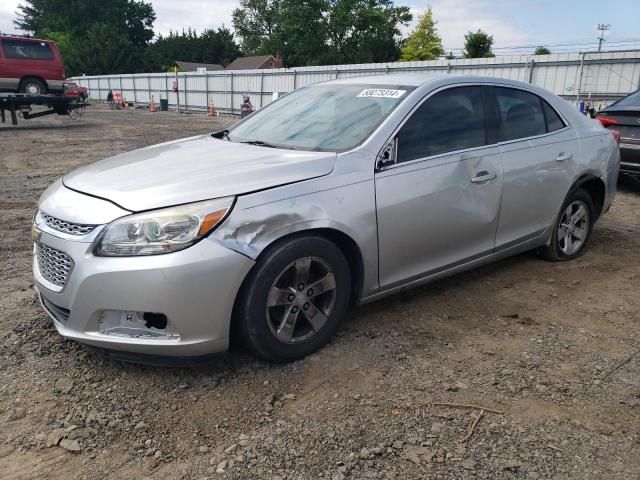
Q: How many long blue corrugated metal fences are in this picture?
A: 0